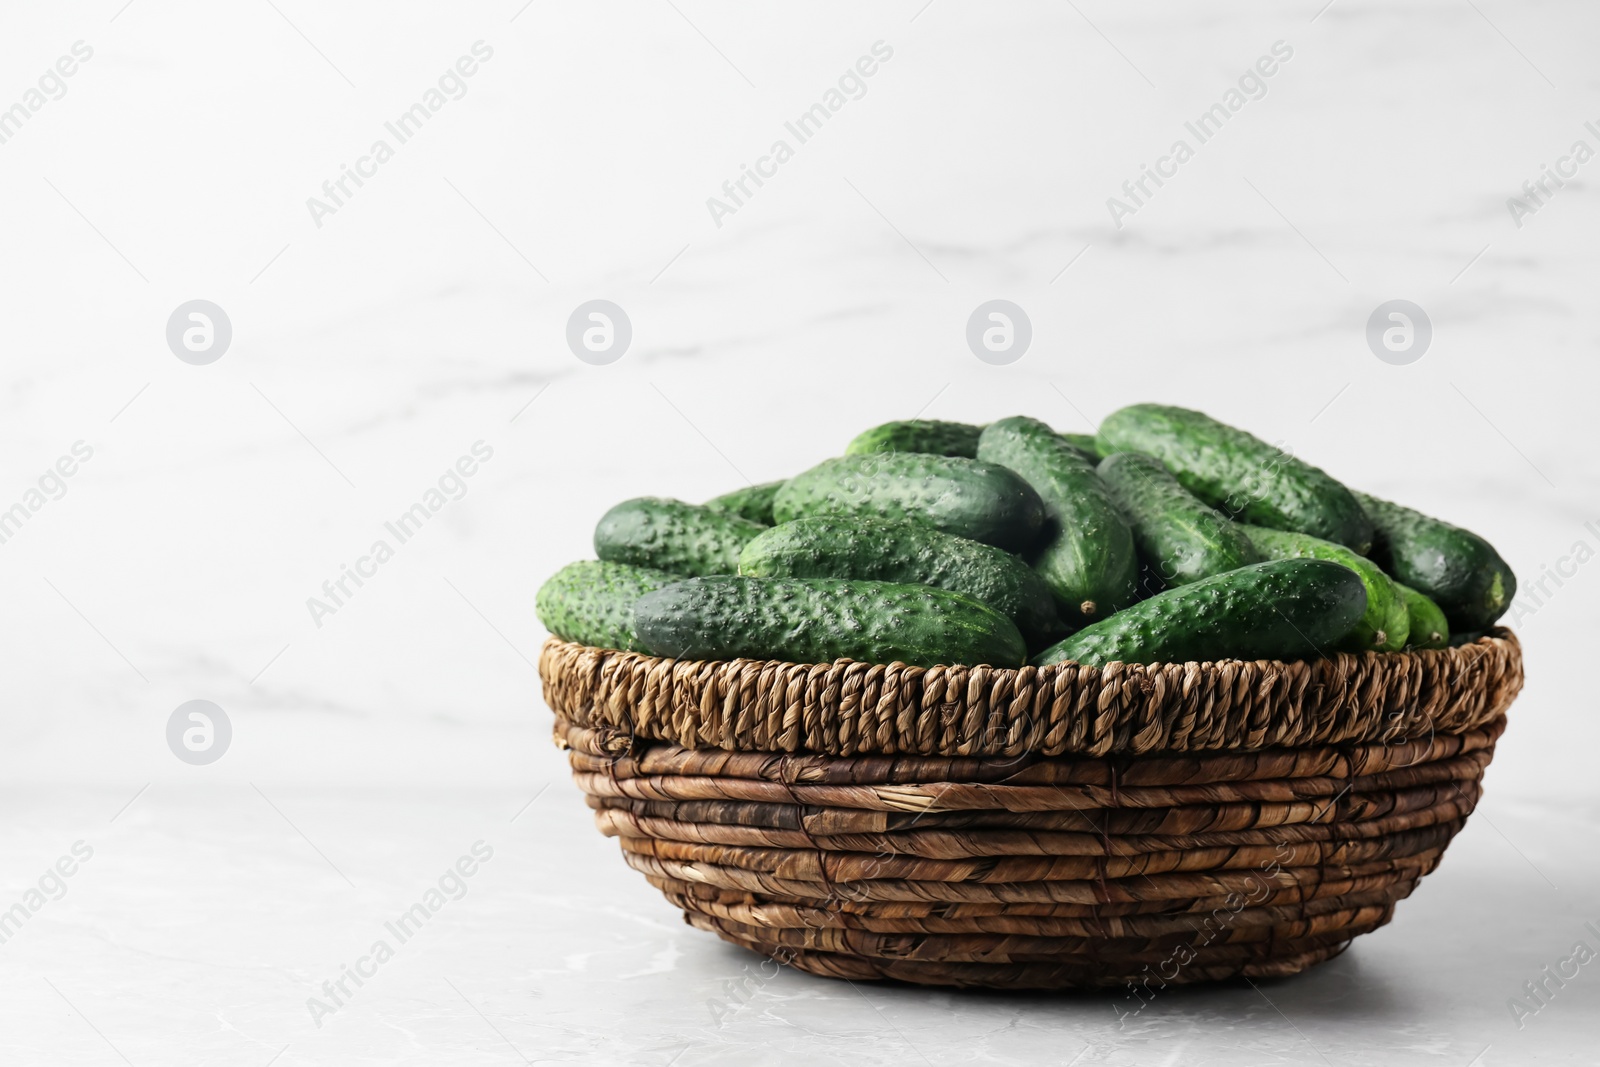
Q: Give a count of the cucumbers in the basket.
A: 15